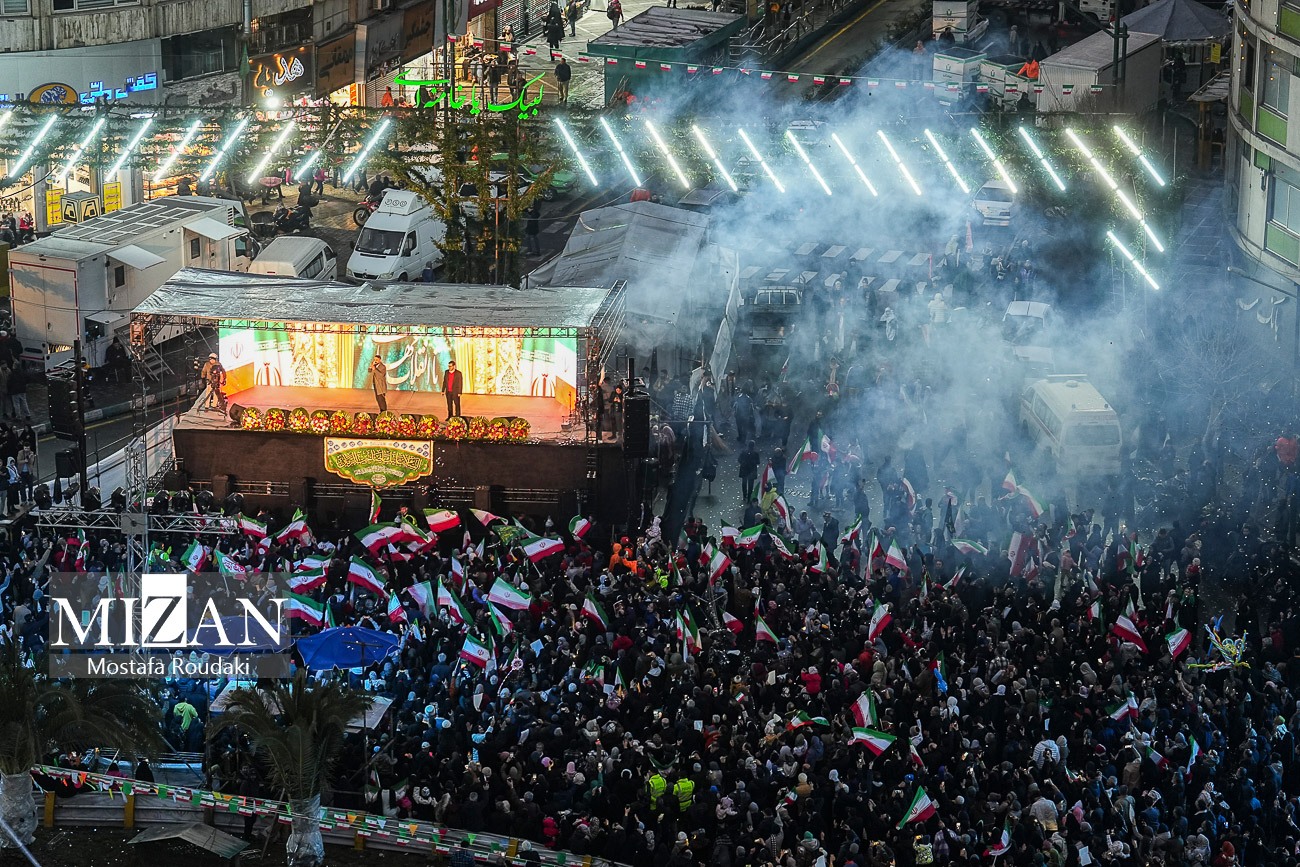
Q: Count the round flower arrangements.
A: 13